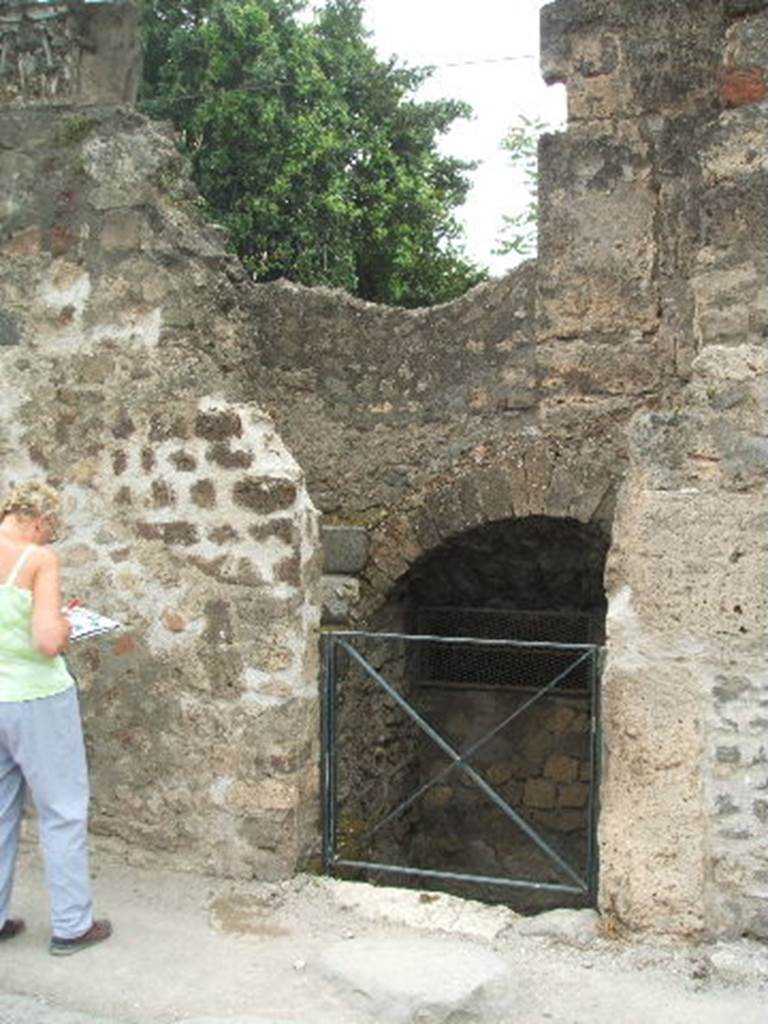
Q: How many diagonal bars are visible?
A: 2